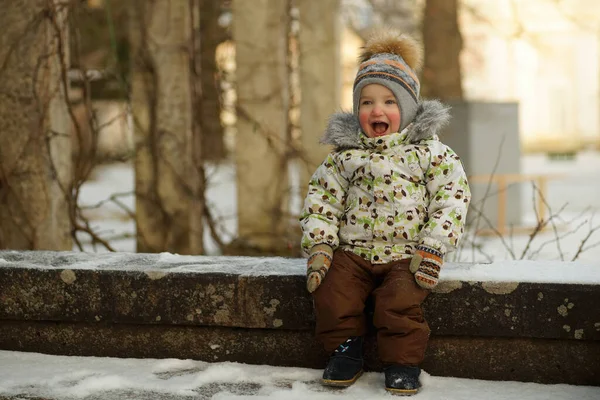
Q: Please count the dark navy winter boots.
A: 2